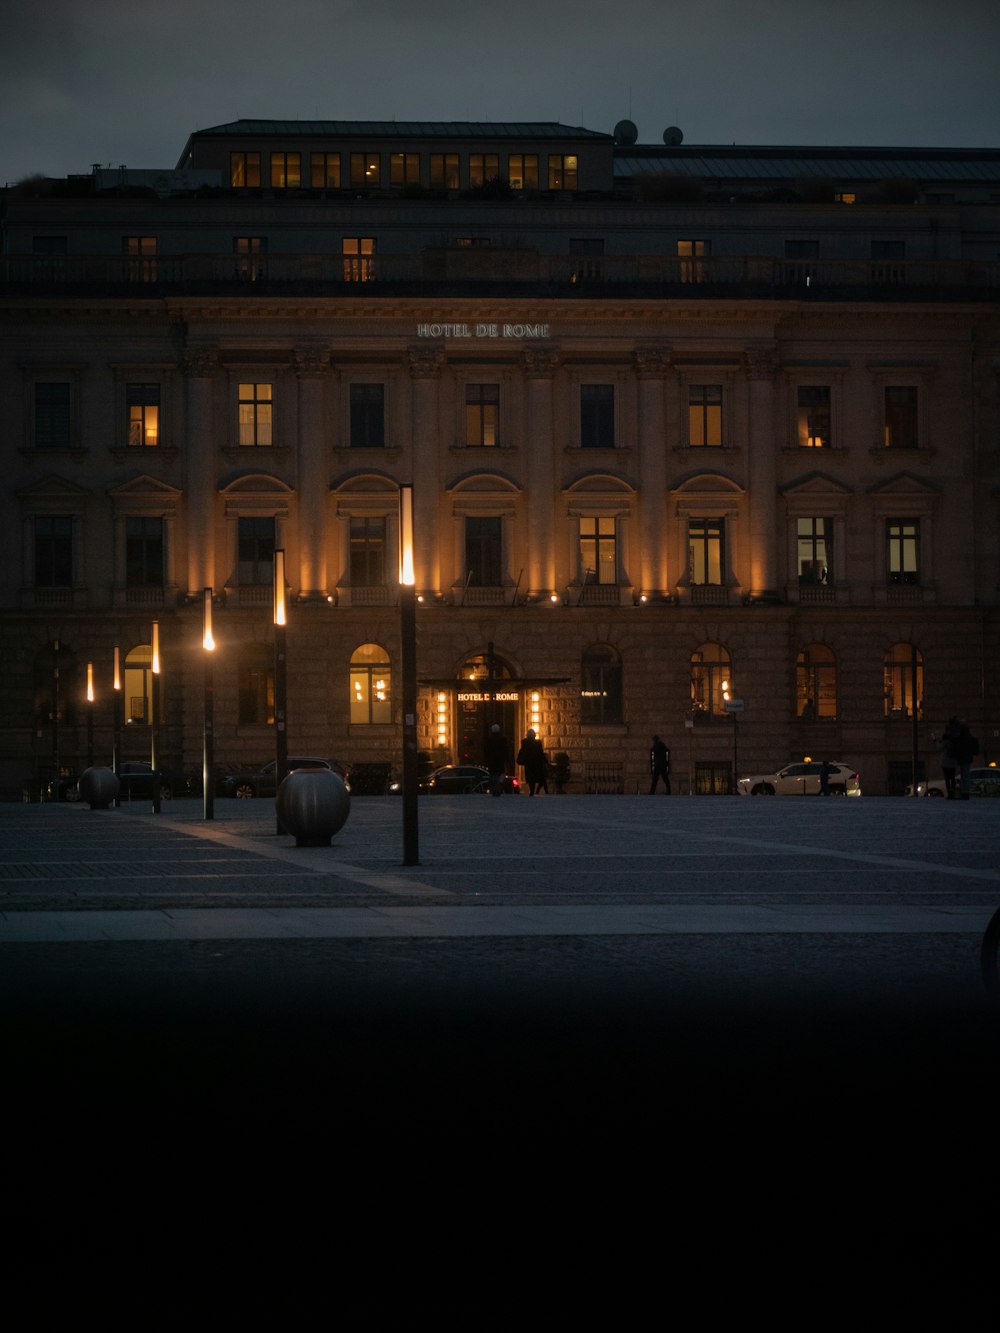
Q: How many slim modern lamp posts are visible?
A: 6